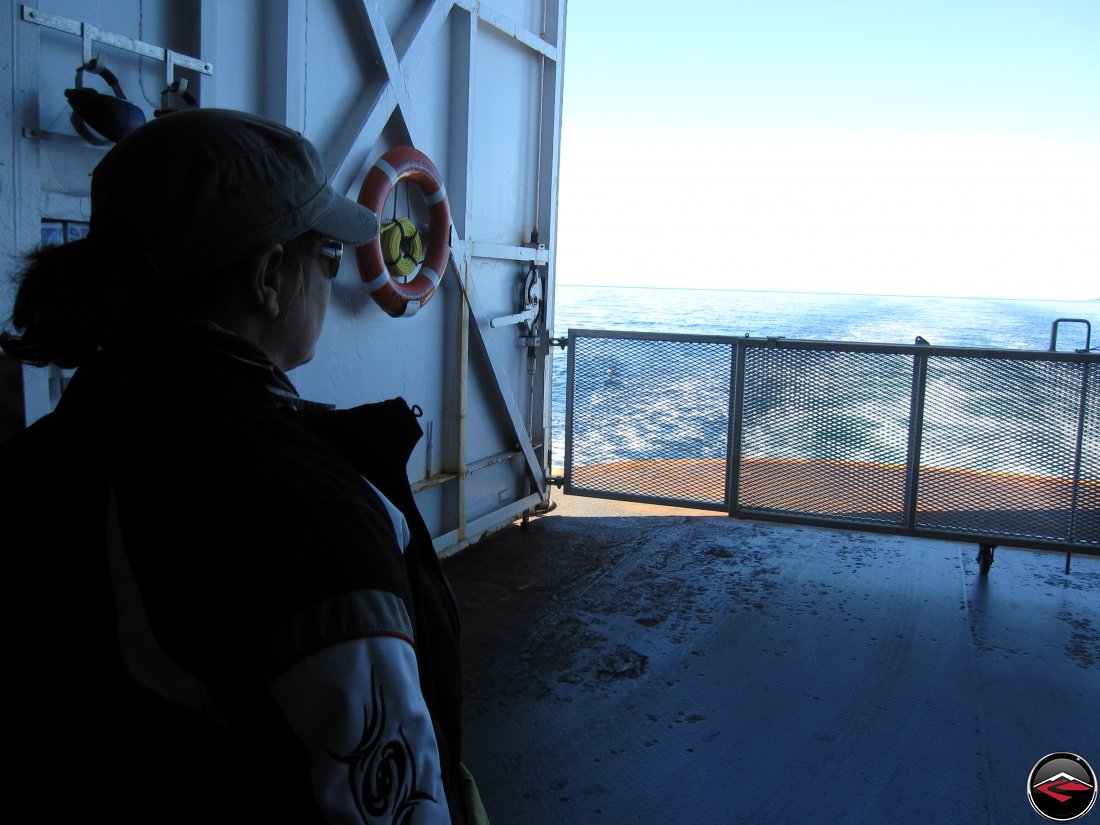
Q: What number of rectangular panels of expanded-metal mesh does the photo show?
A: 3